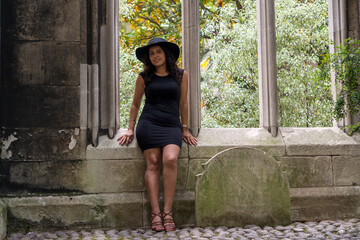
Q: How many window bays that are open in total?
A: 3